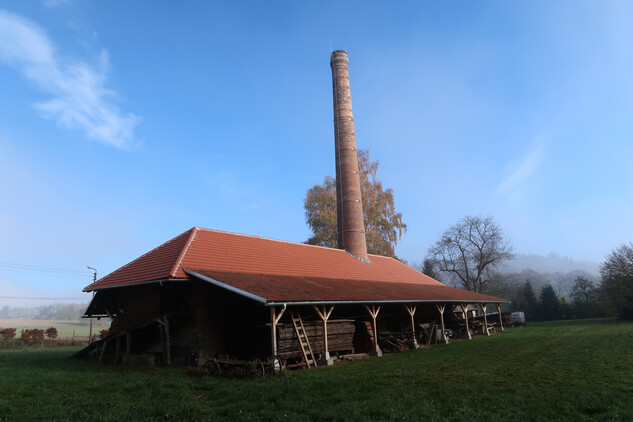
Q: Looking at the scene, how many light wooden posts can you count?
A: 8